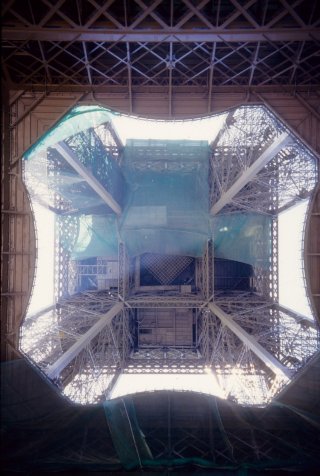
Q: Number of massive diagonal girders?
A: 4